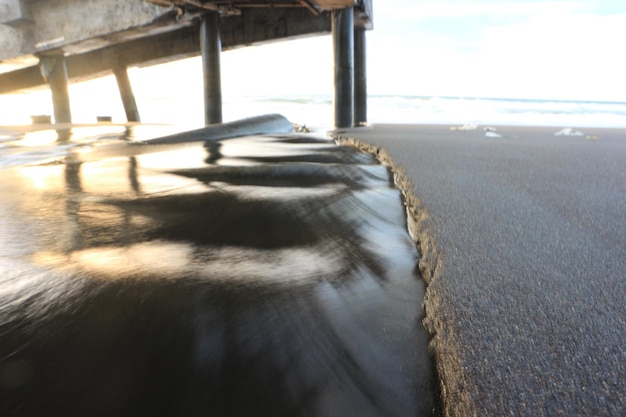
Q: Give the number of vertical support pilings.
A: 5